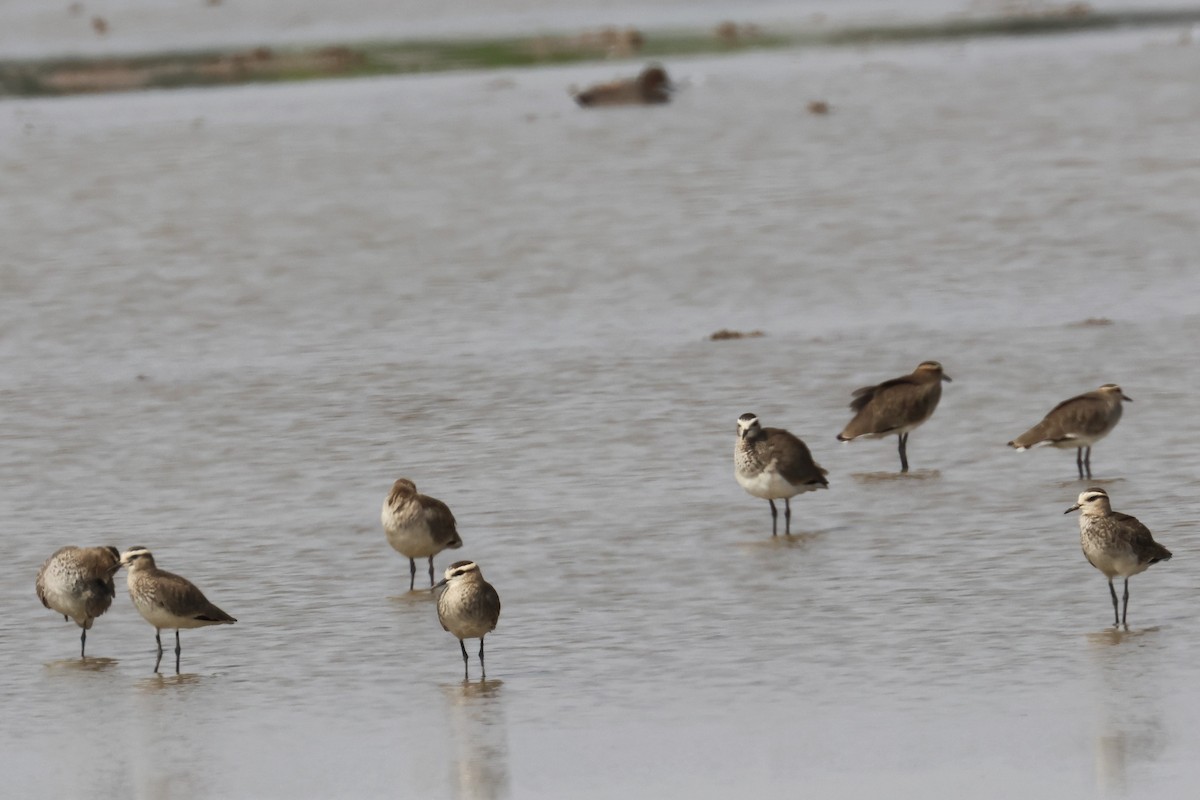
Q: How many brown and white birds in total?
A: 8